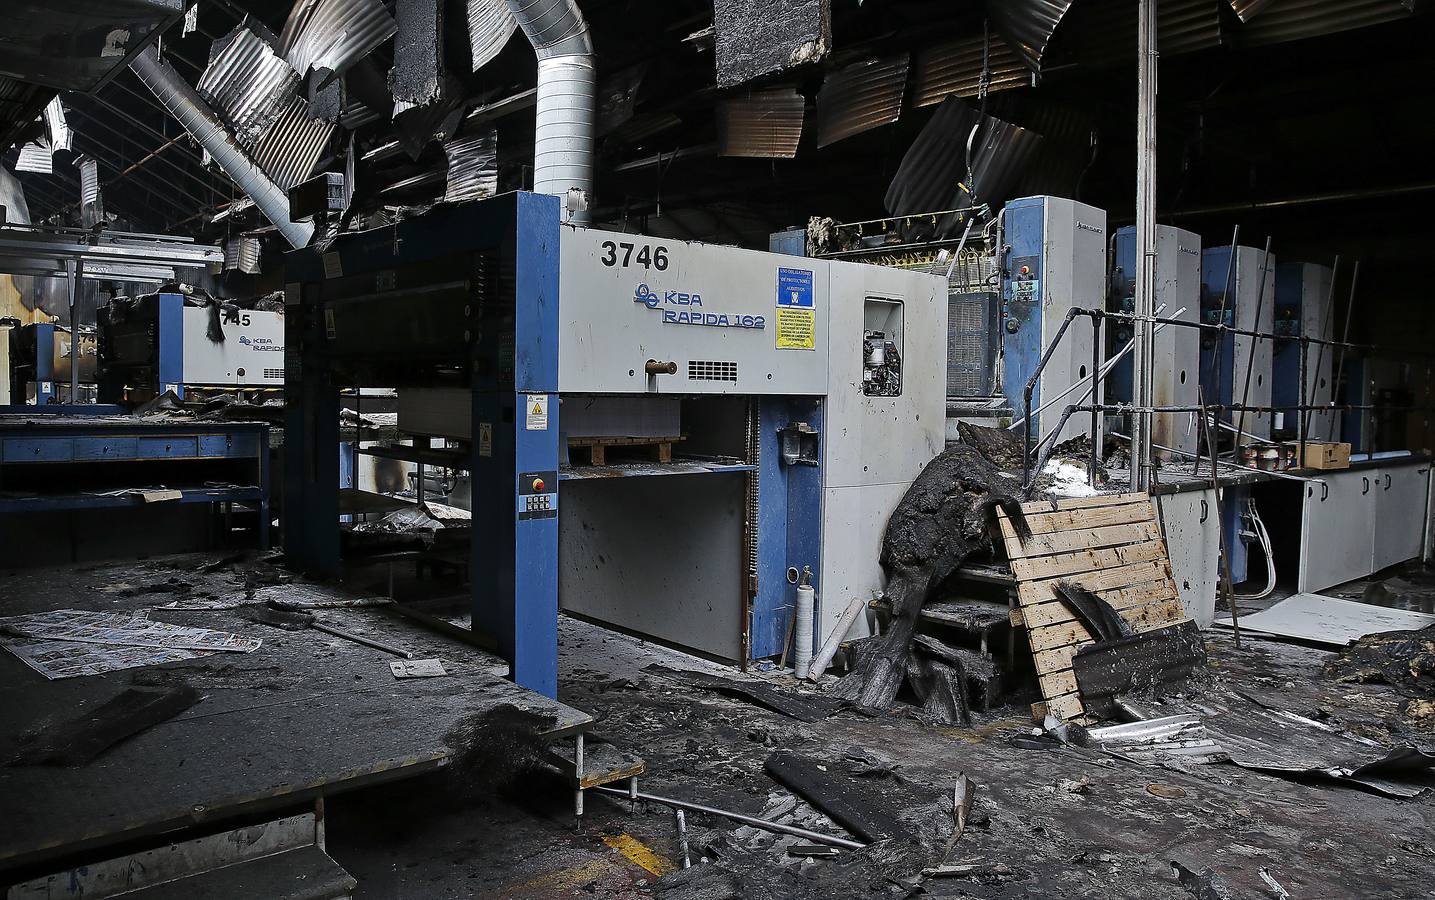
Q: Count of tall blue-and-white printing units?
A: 4